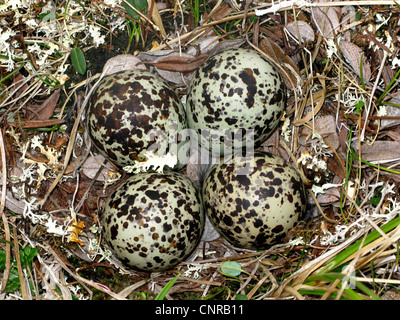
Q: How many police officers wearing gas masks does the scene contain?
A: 0